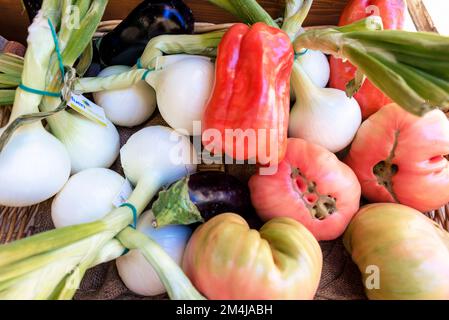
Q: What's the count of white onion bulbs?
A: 9